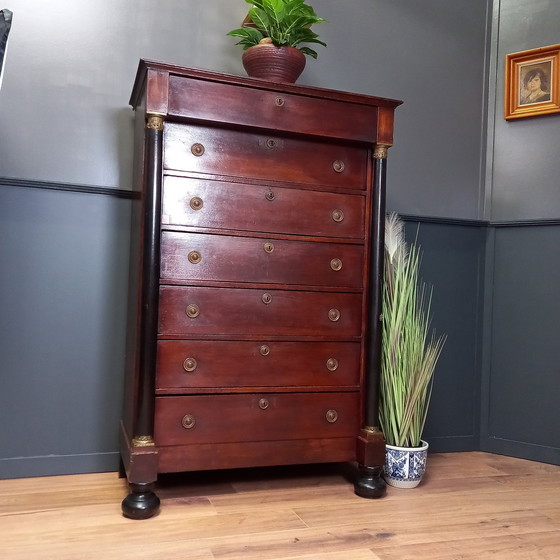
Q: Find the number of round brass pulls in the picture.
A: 12